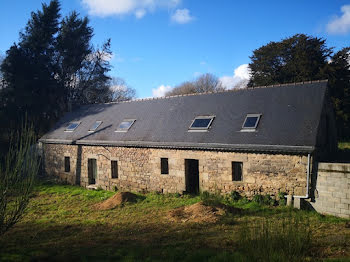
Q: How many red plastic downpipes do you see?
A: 0